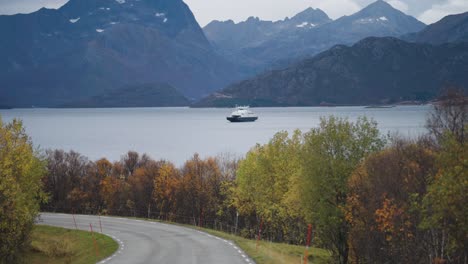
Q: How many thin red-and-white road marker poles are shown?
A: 6